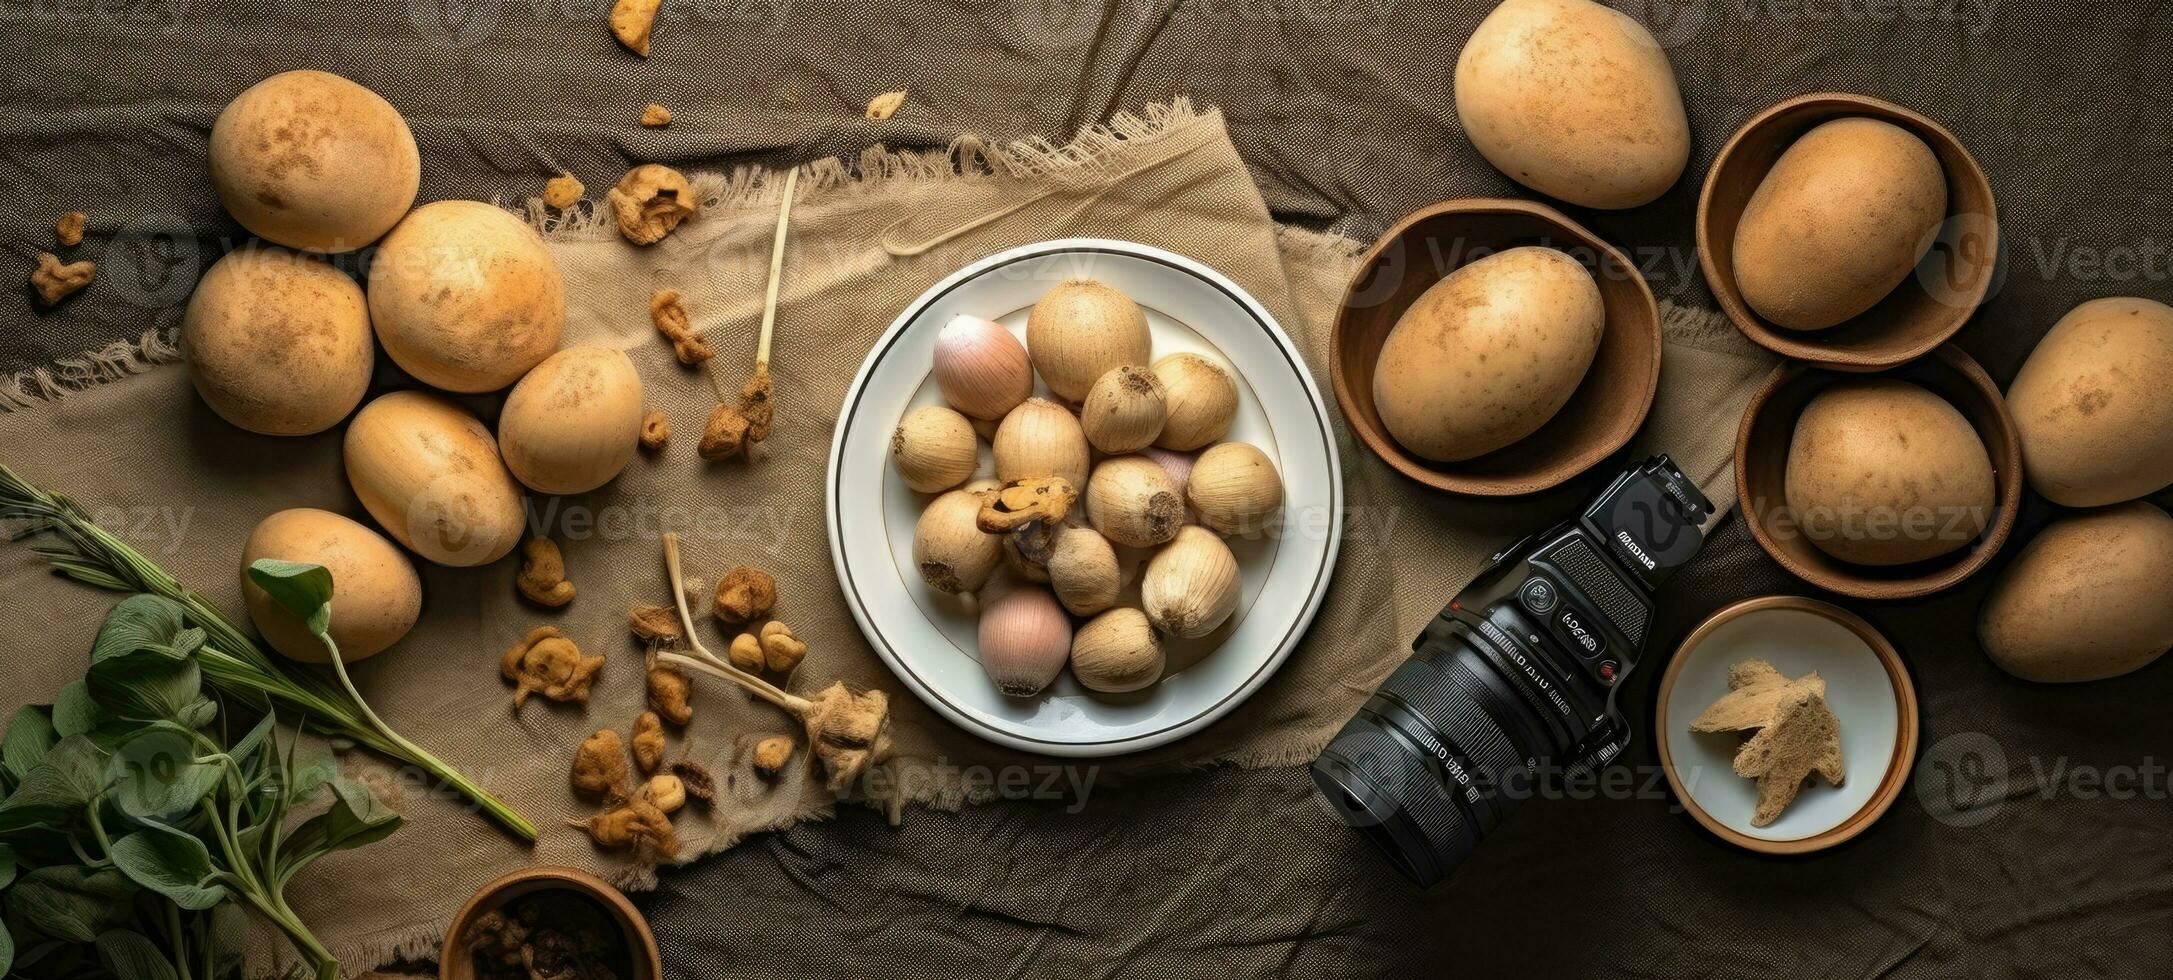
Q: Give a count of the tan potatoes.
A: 12